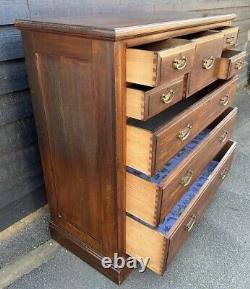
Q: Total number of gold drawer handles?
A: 11